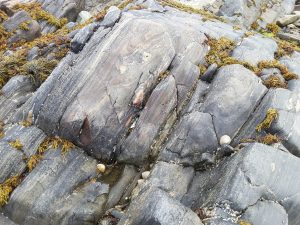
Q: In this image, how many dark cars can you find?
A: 0